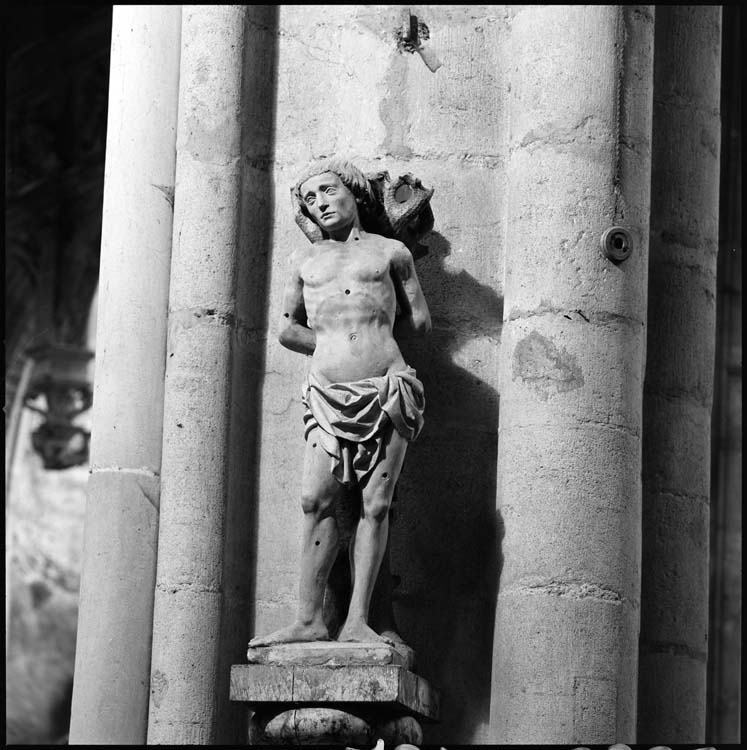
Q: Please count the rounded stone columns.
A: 4